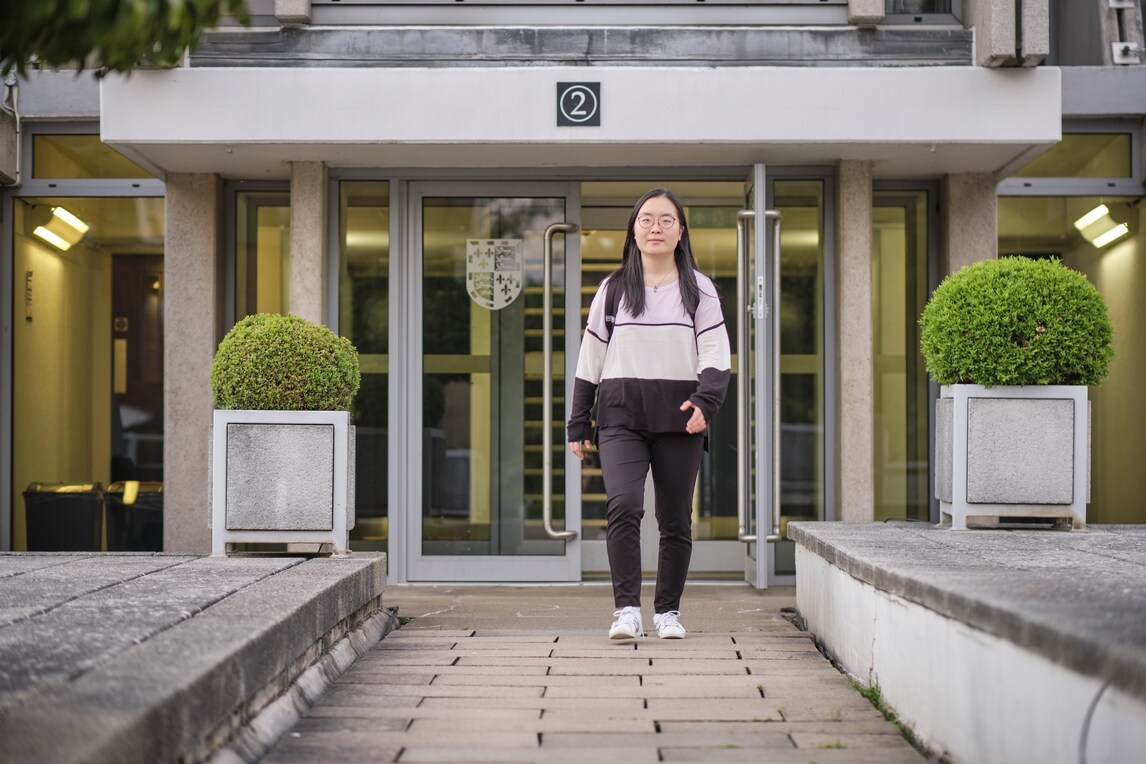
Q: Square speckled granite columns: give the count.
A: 4